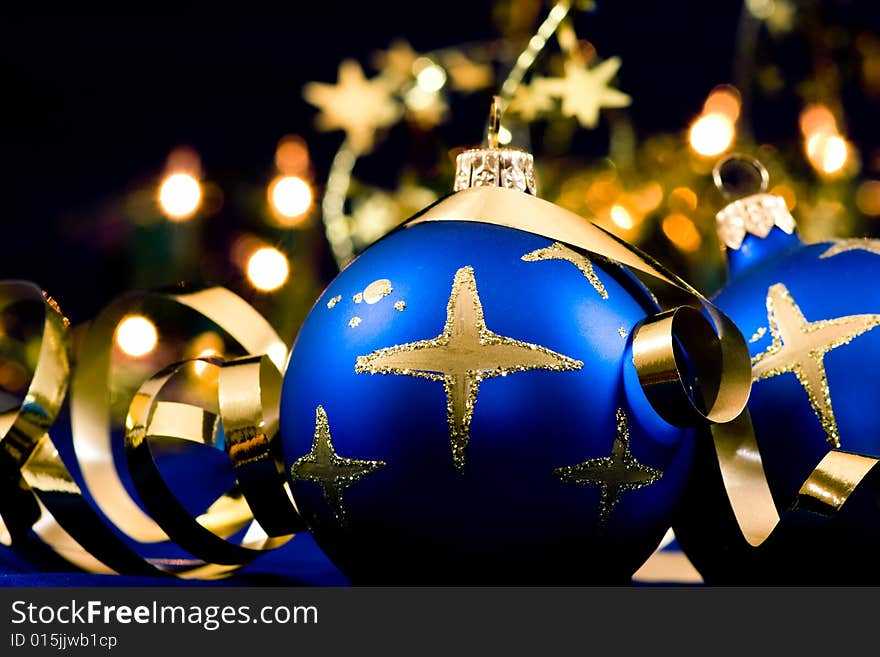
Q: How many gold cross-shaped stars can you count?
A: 6